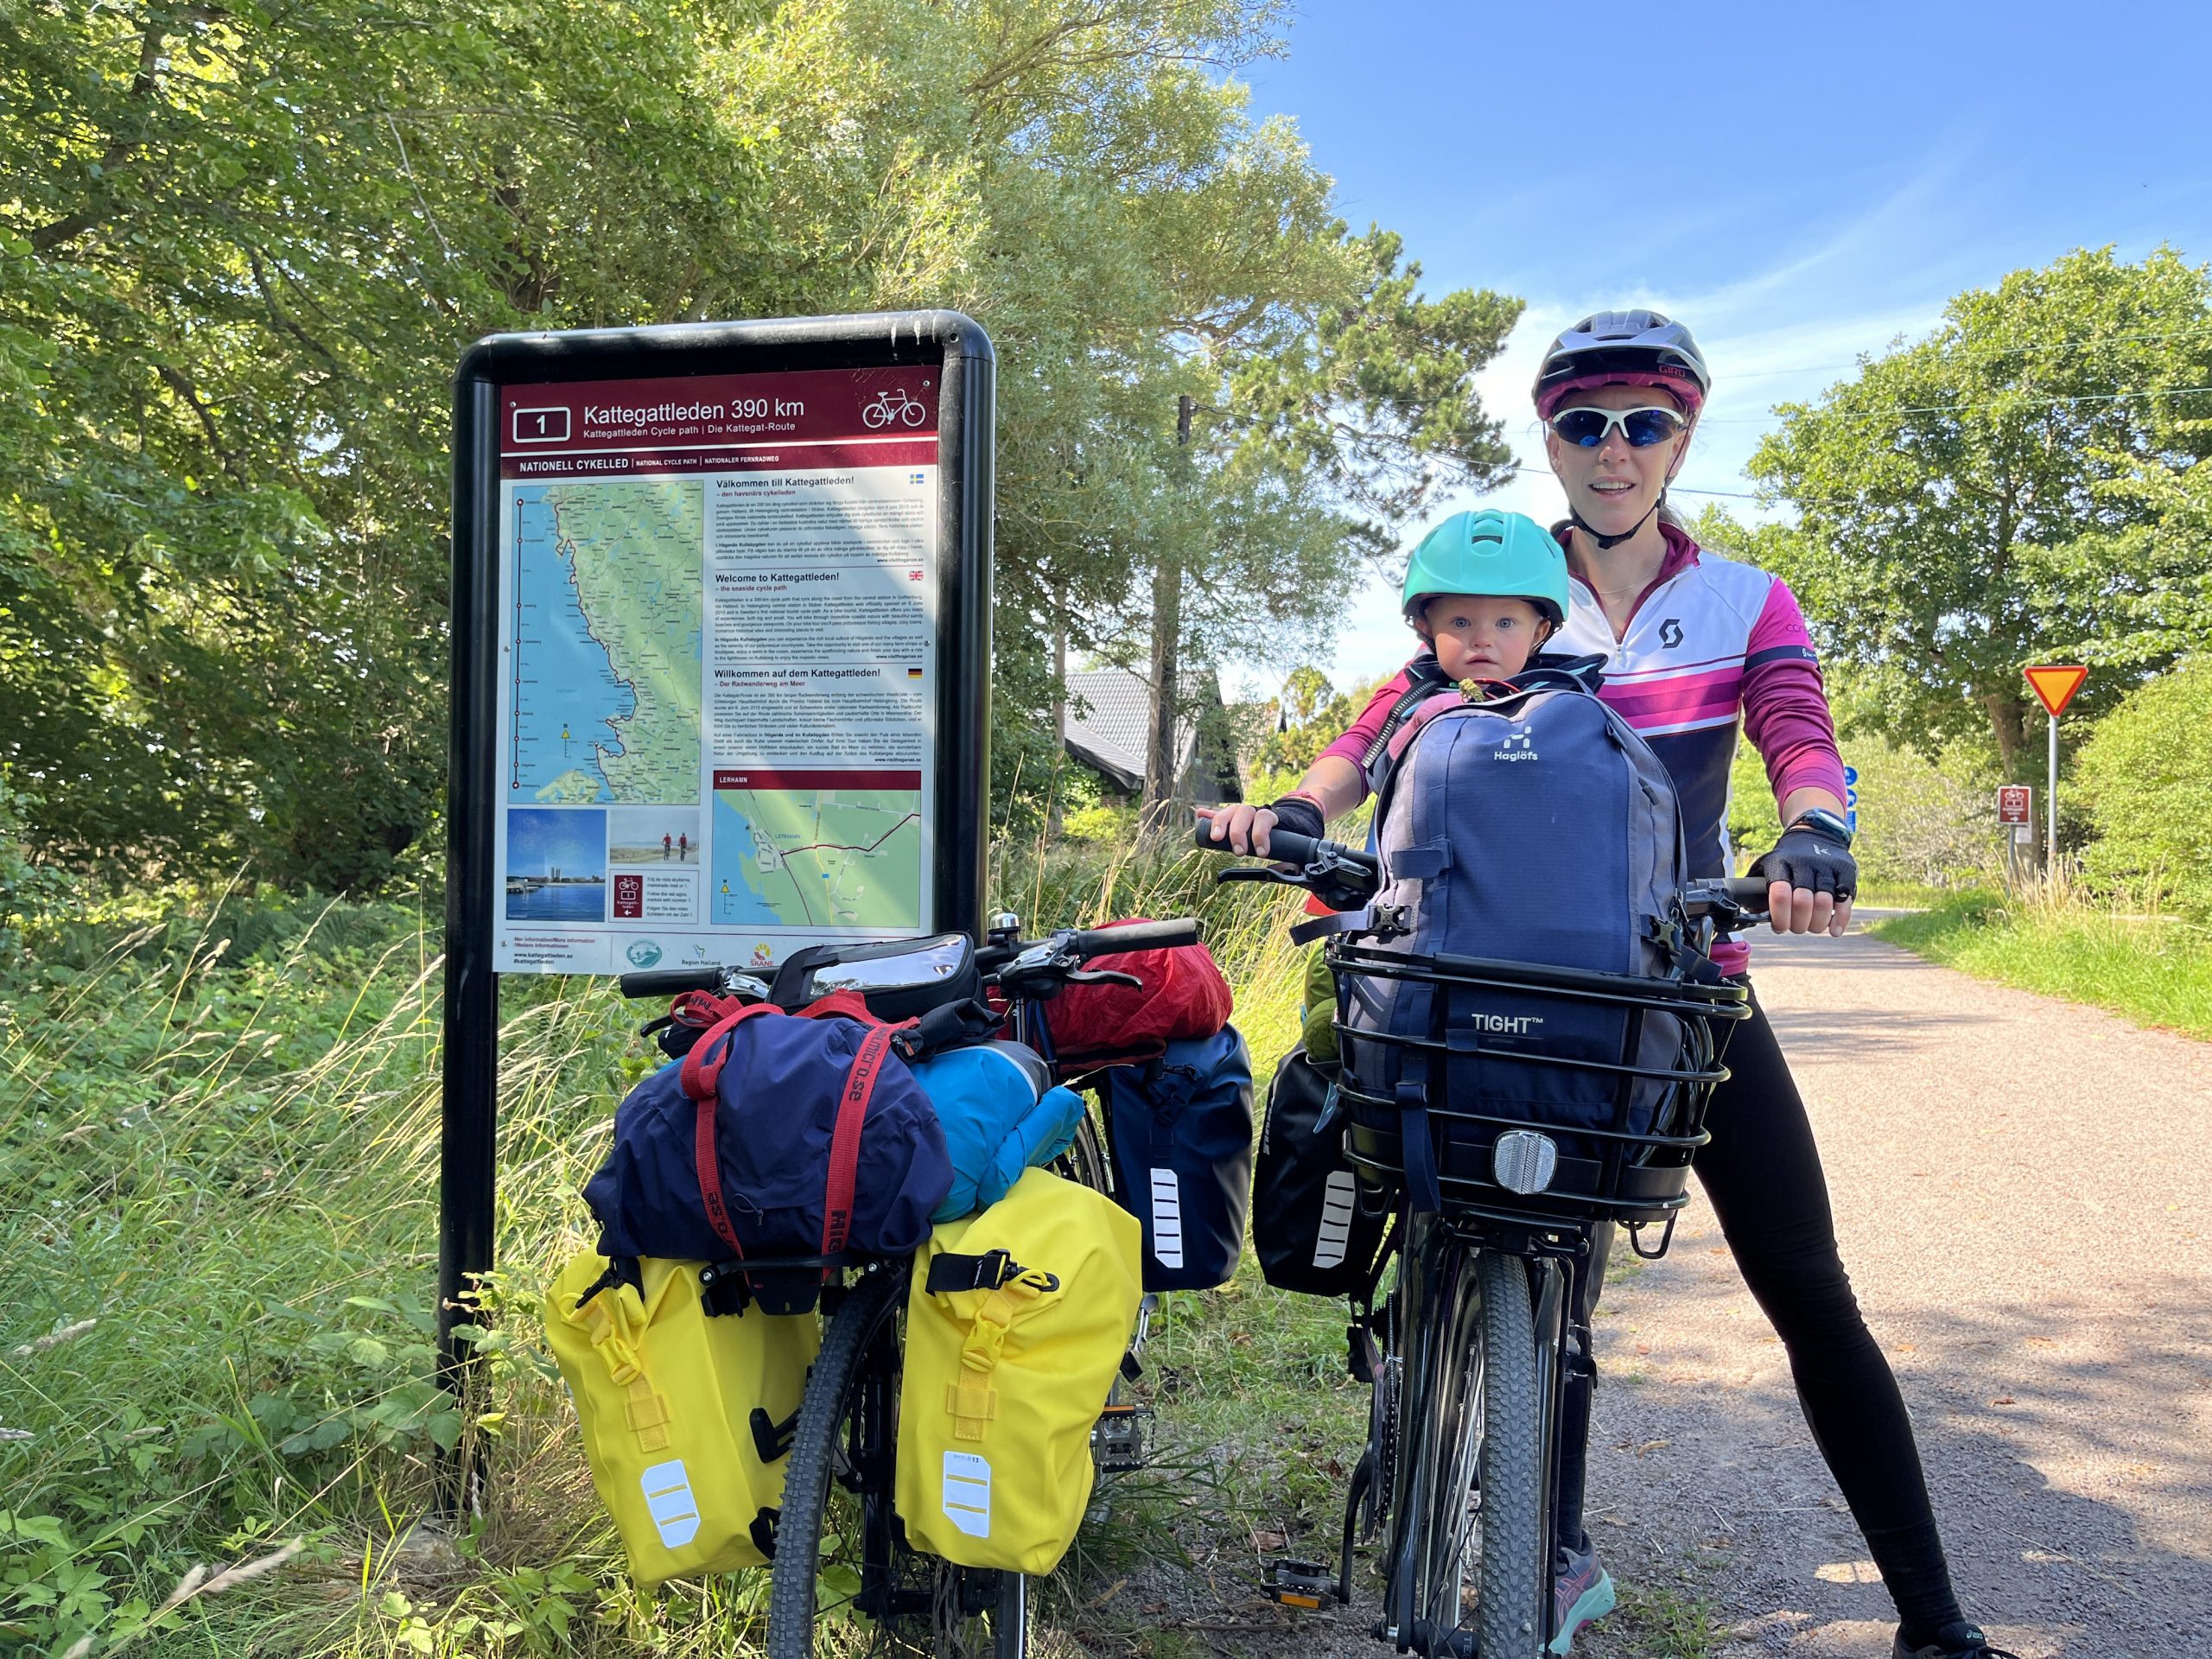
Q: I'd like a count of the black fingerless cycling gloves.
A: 2